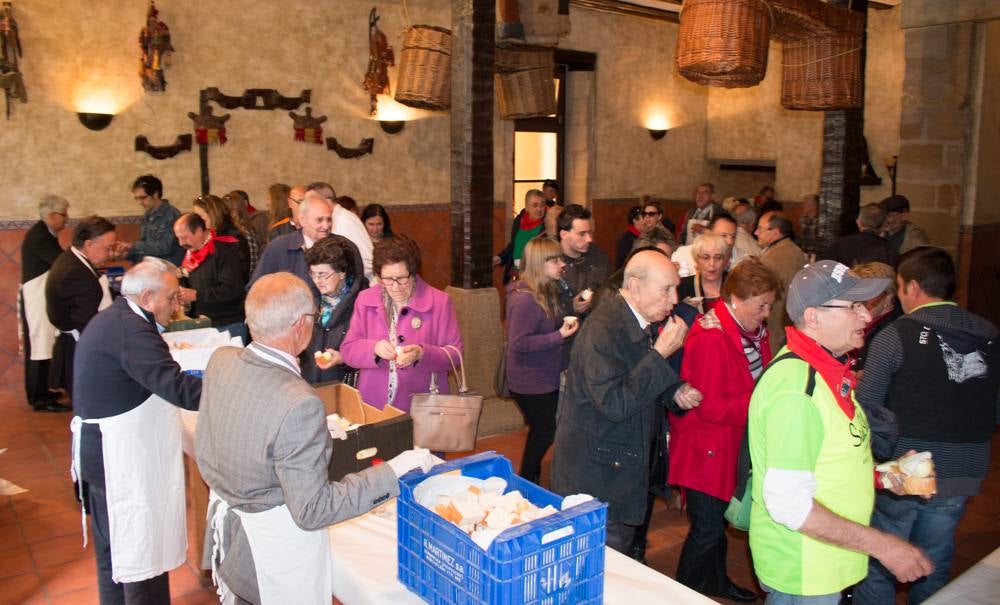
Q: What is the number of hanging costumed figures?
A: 3